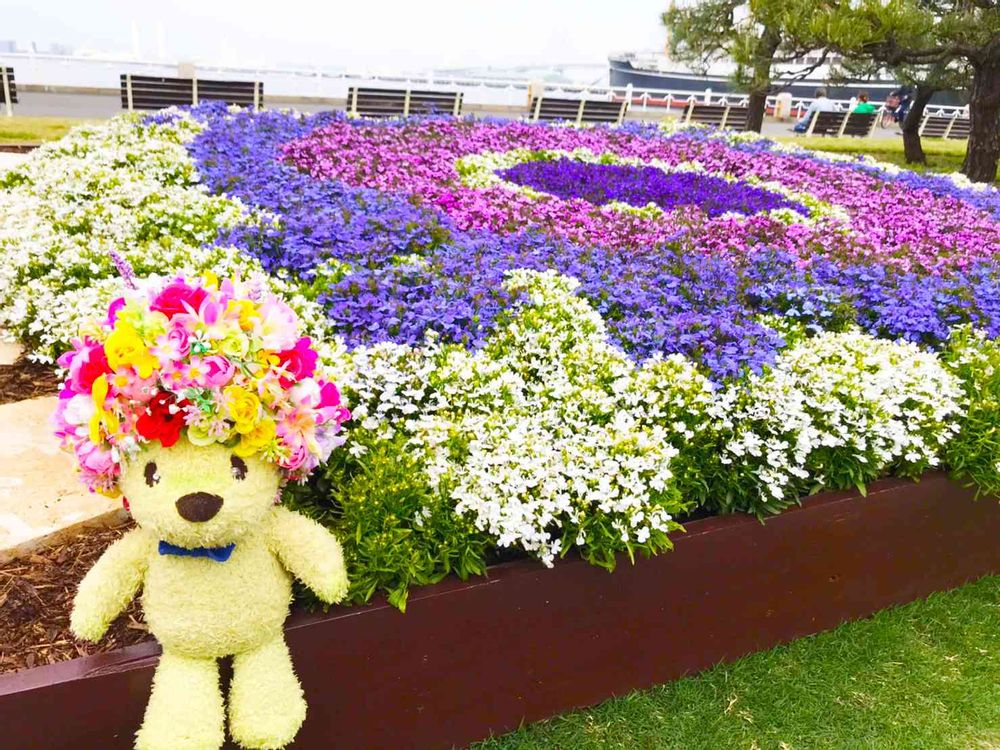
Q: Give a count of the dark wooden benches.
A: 7